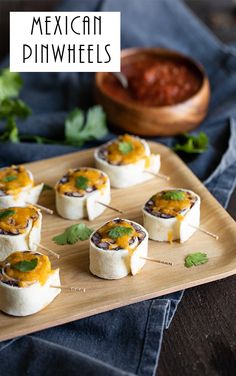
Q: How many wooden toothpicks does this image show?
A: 7